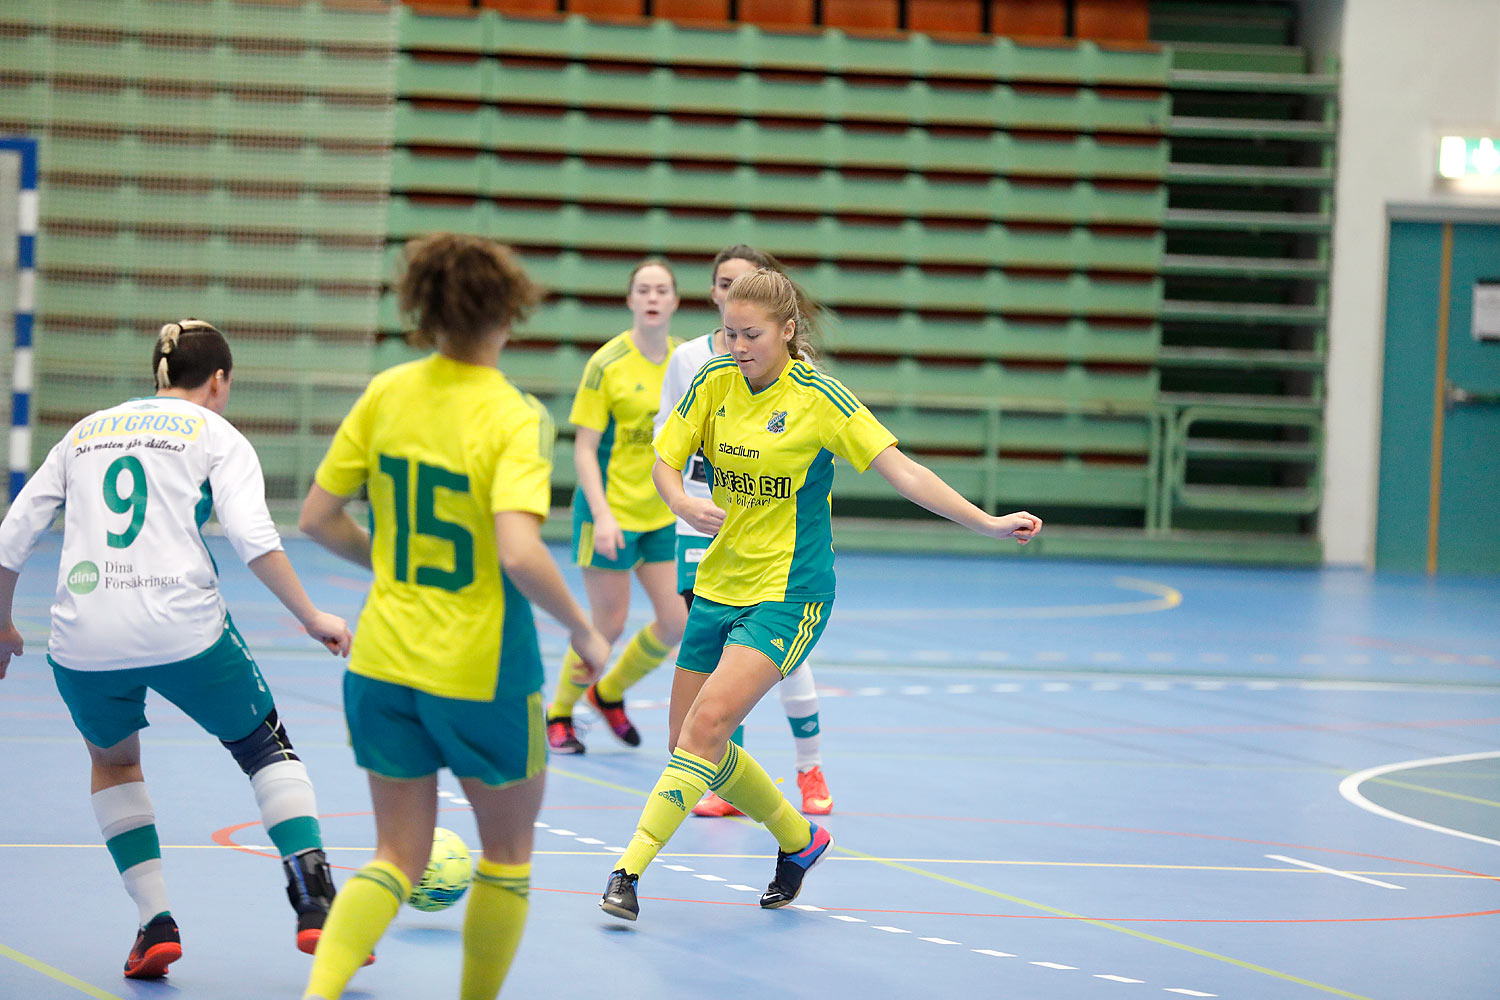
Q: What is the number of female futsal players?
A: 5